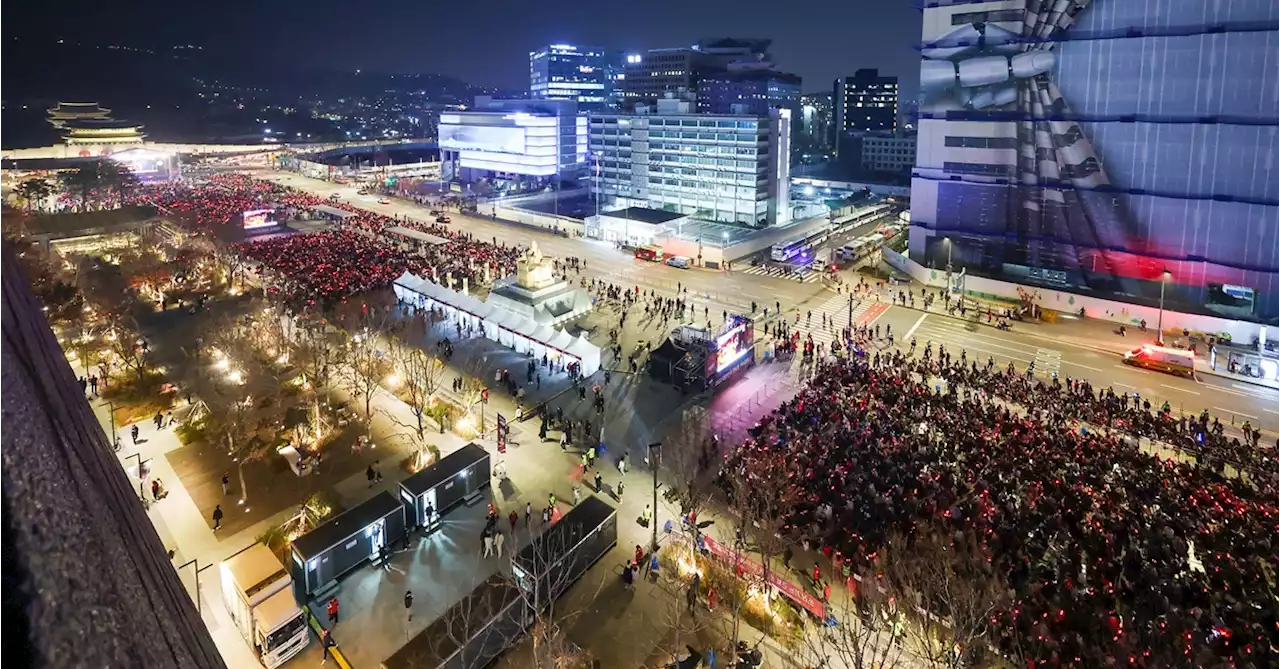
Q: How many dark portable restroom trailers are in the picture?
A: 4